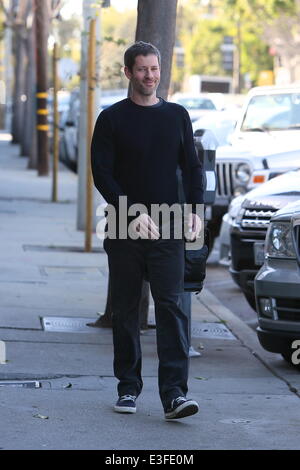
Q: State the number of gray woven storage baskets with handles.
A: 0